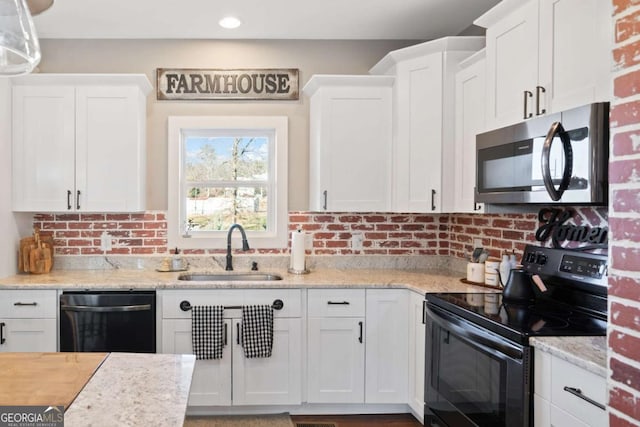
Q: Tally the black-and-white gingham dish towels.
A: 2